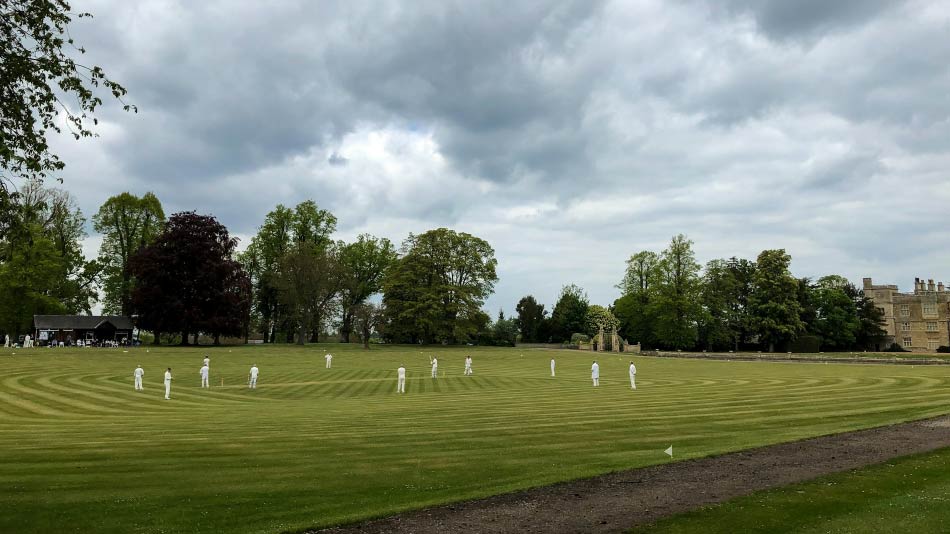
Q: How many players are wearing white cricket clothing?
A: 12